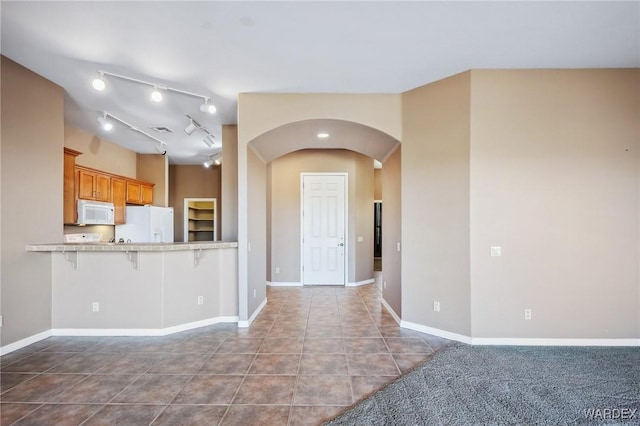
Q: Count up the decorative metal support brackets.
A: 3